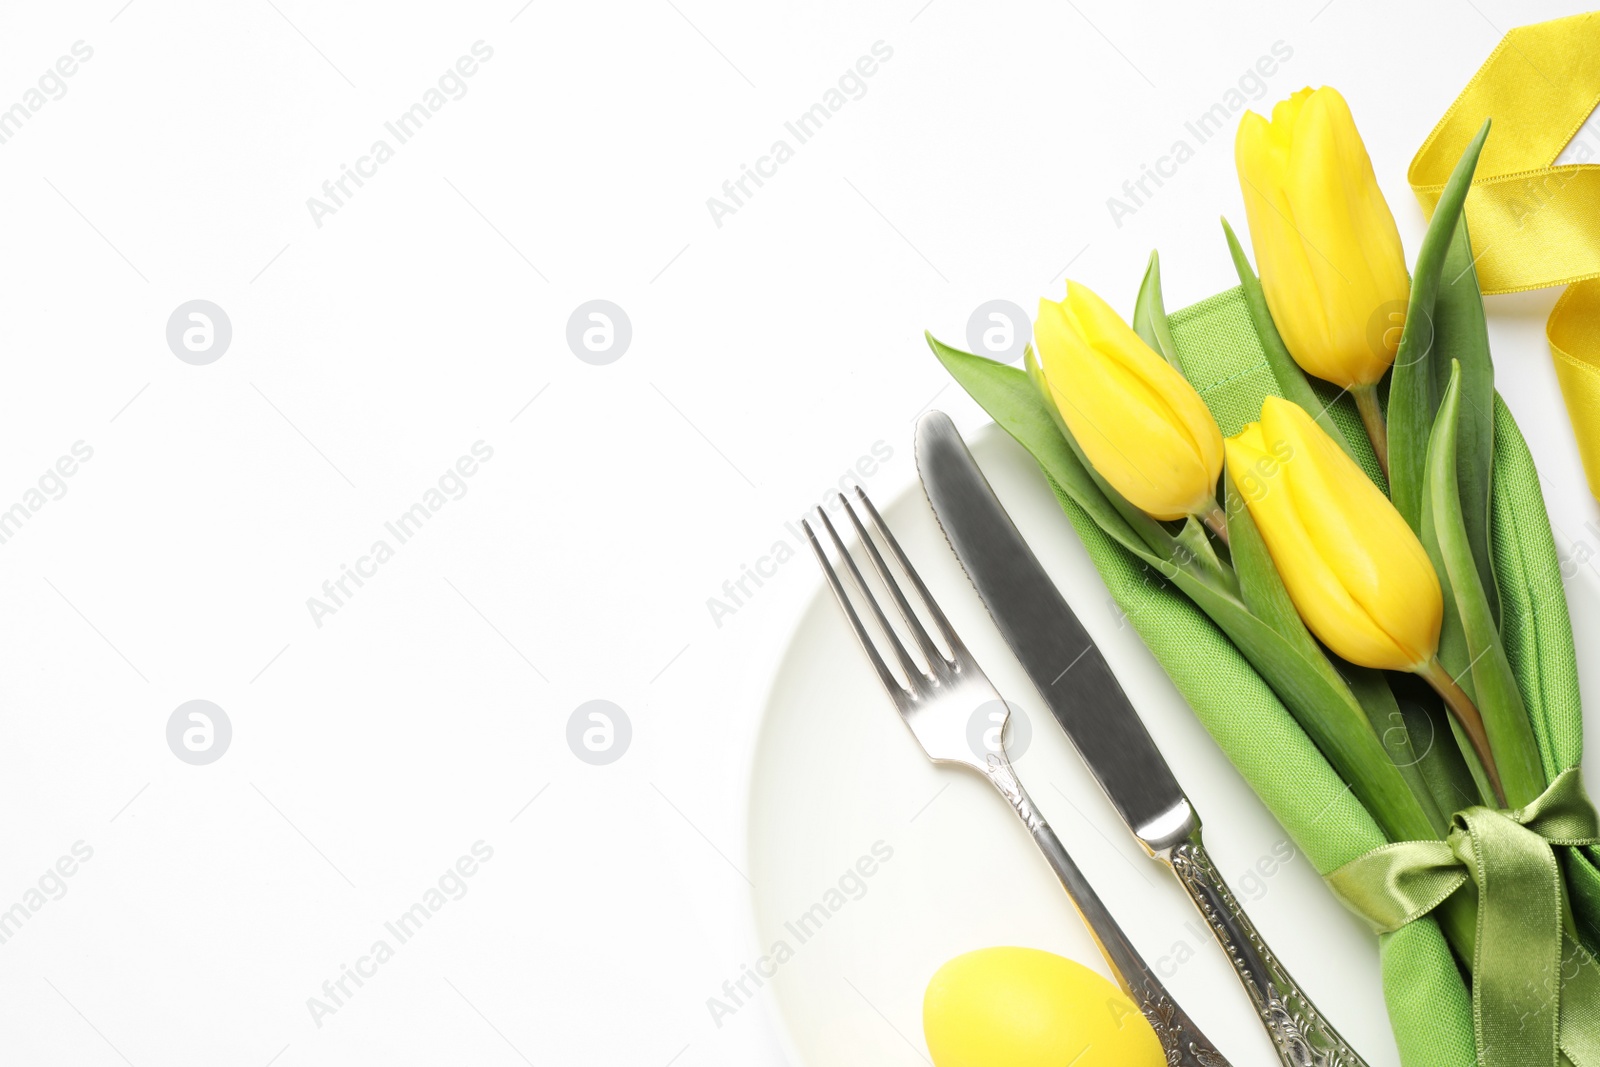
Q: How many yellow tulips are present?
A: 3